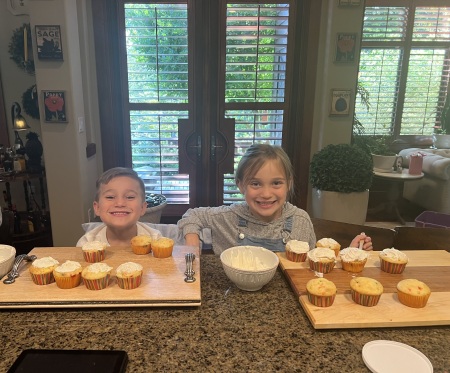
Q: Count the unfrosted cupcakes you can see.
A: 5